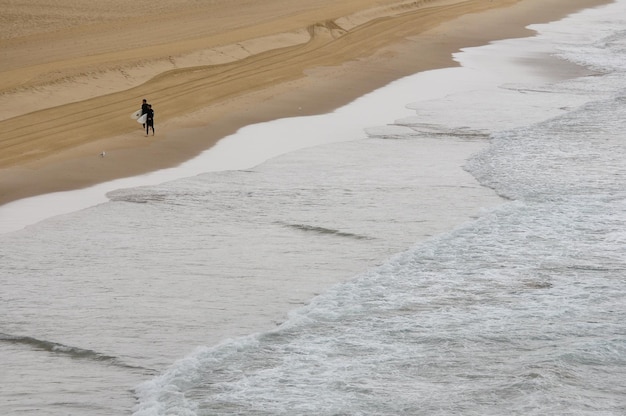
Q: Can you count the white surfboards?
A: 2